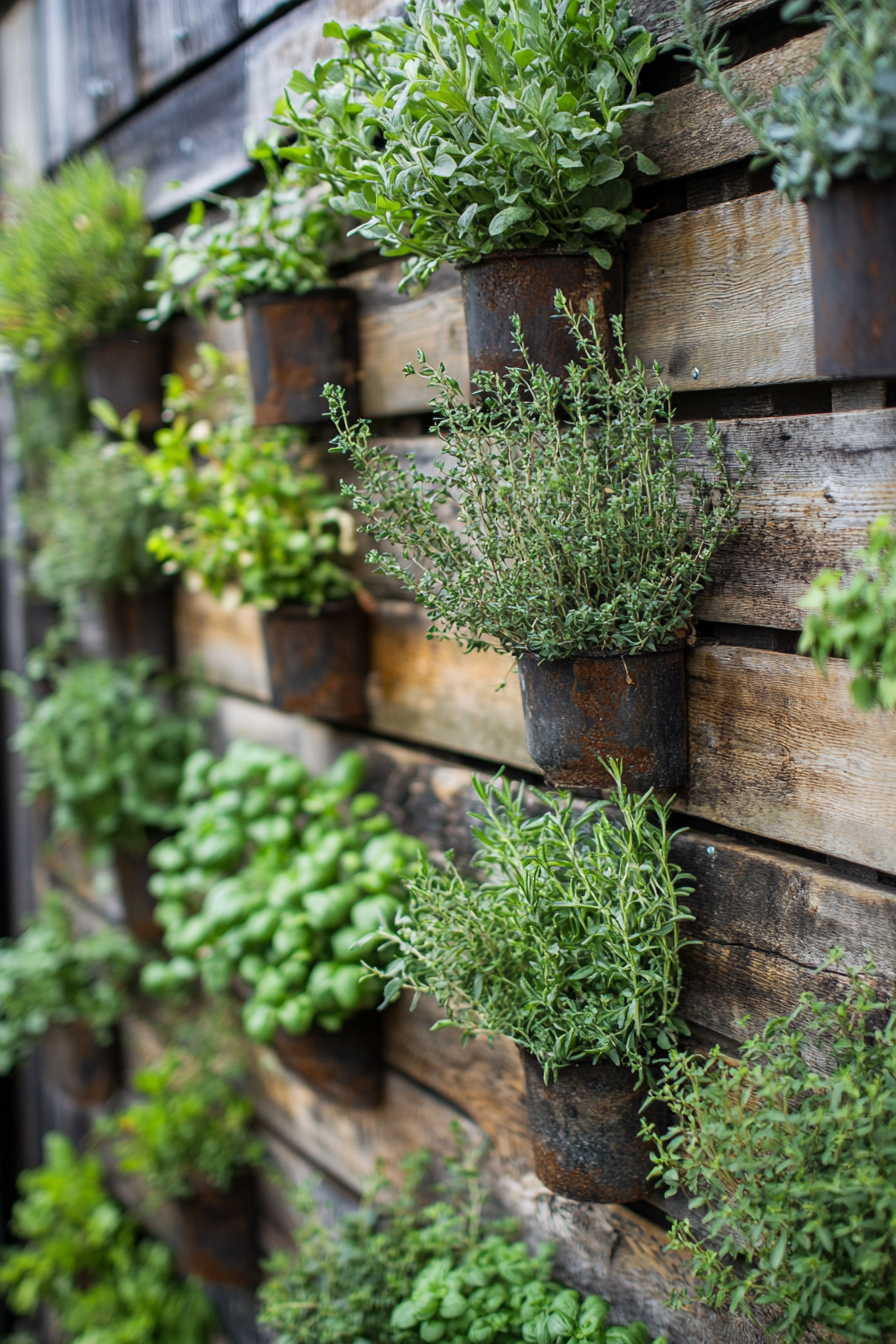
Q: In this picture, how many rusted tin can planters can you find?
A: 12